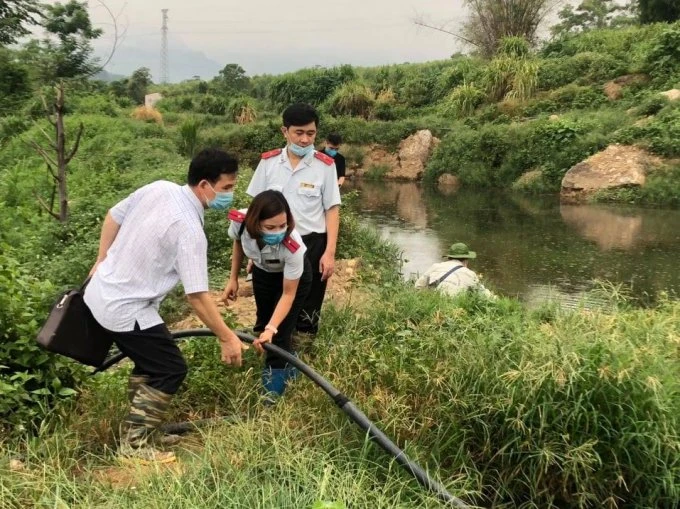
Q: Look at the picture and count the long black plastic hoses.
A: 1